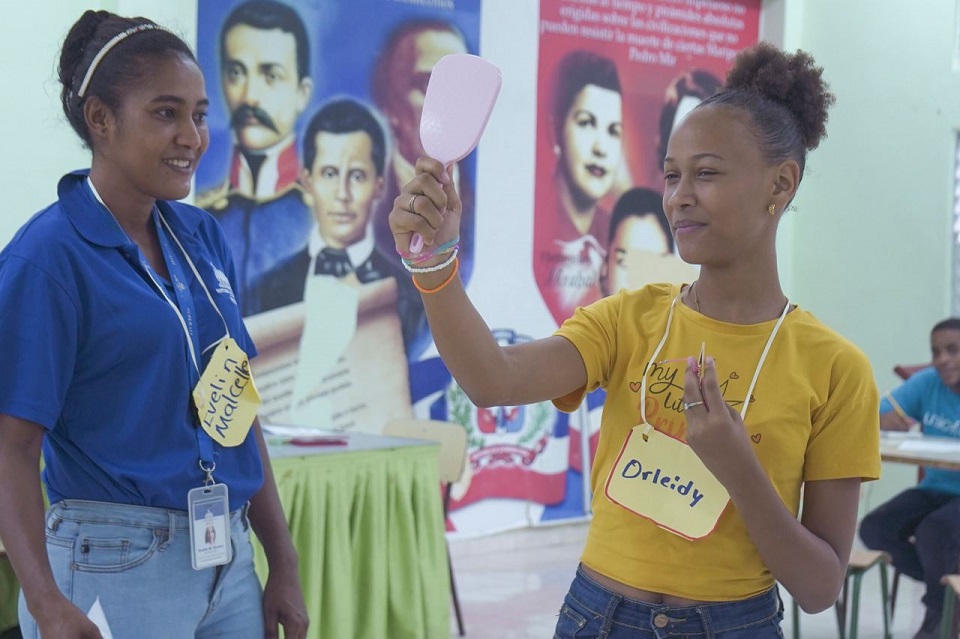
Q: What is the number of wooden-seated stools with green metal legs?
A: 2